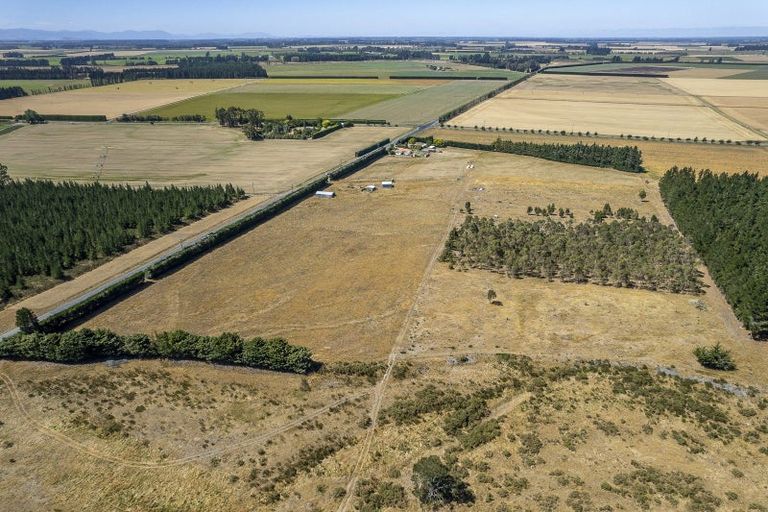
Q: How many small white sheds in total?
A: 3